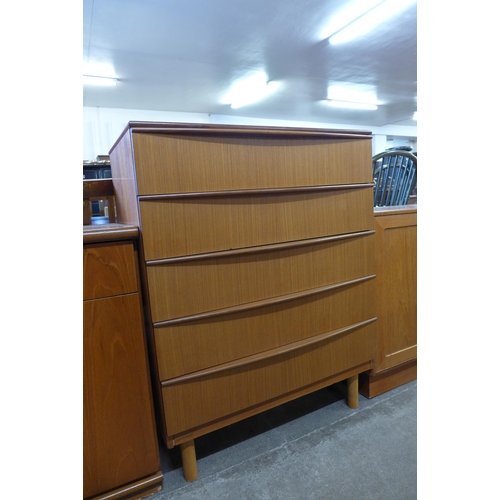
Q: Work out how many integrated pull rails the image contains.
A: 5